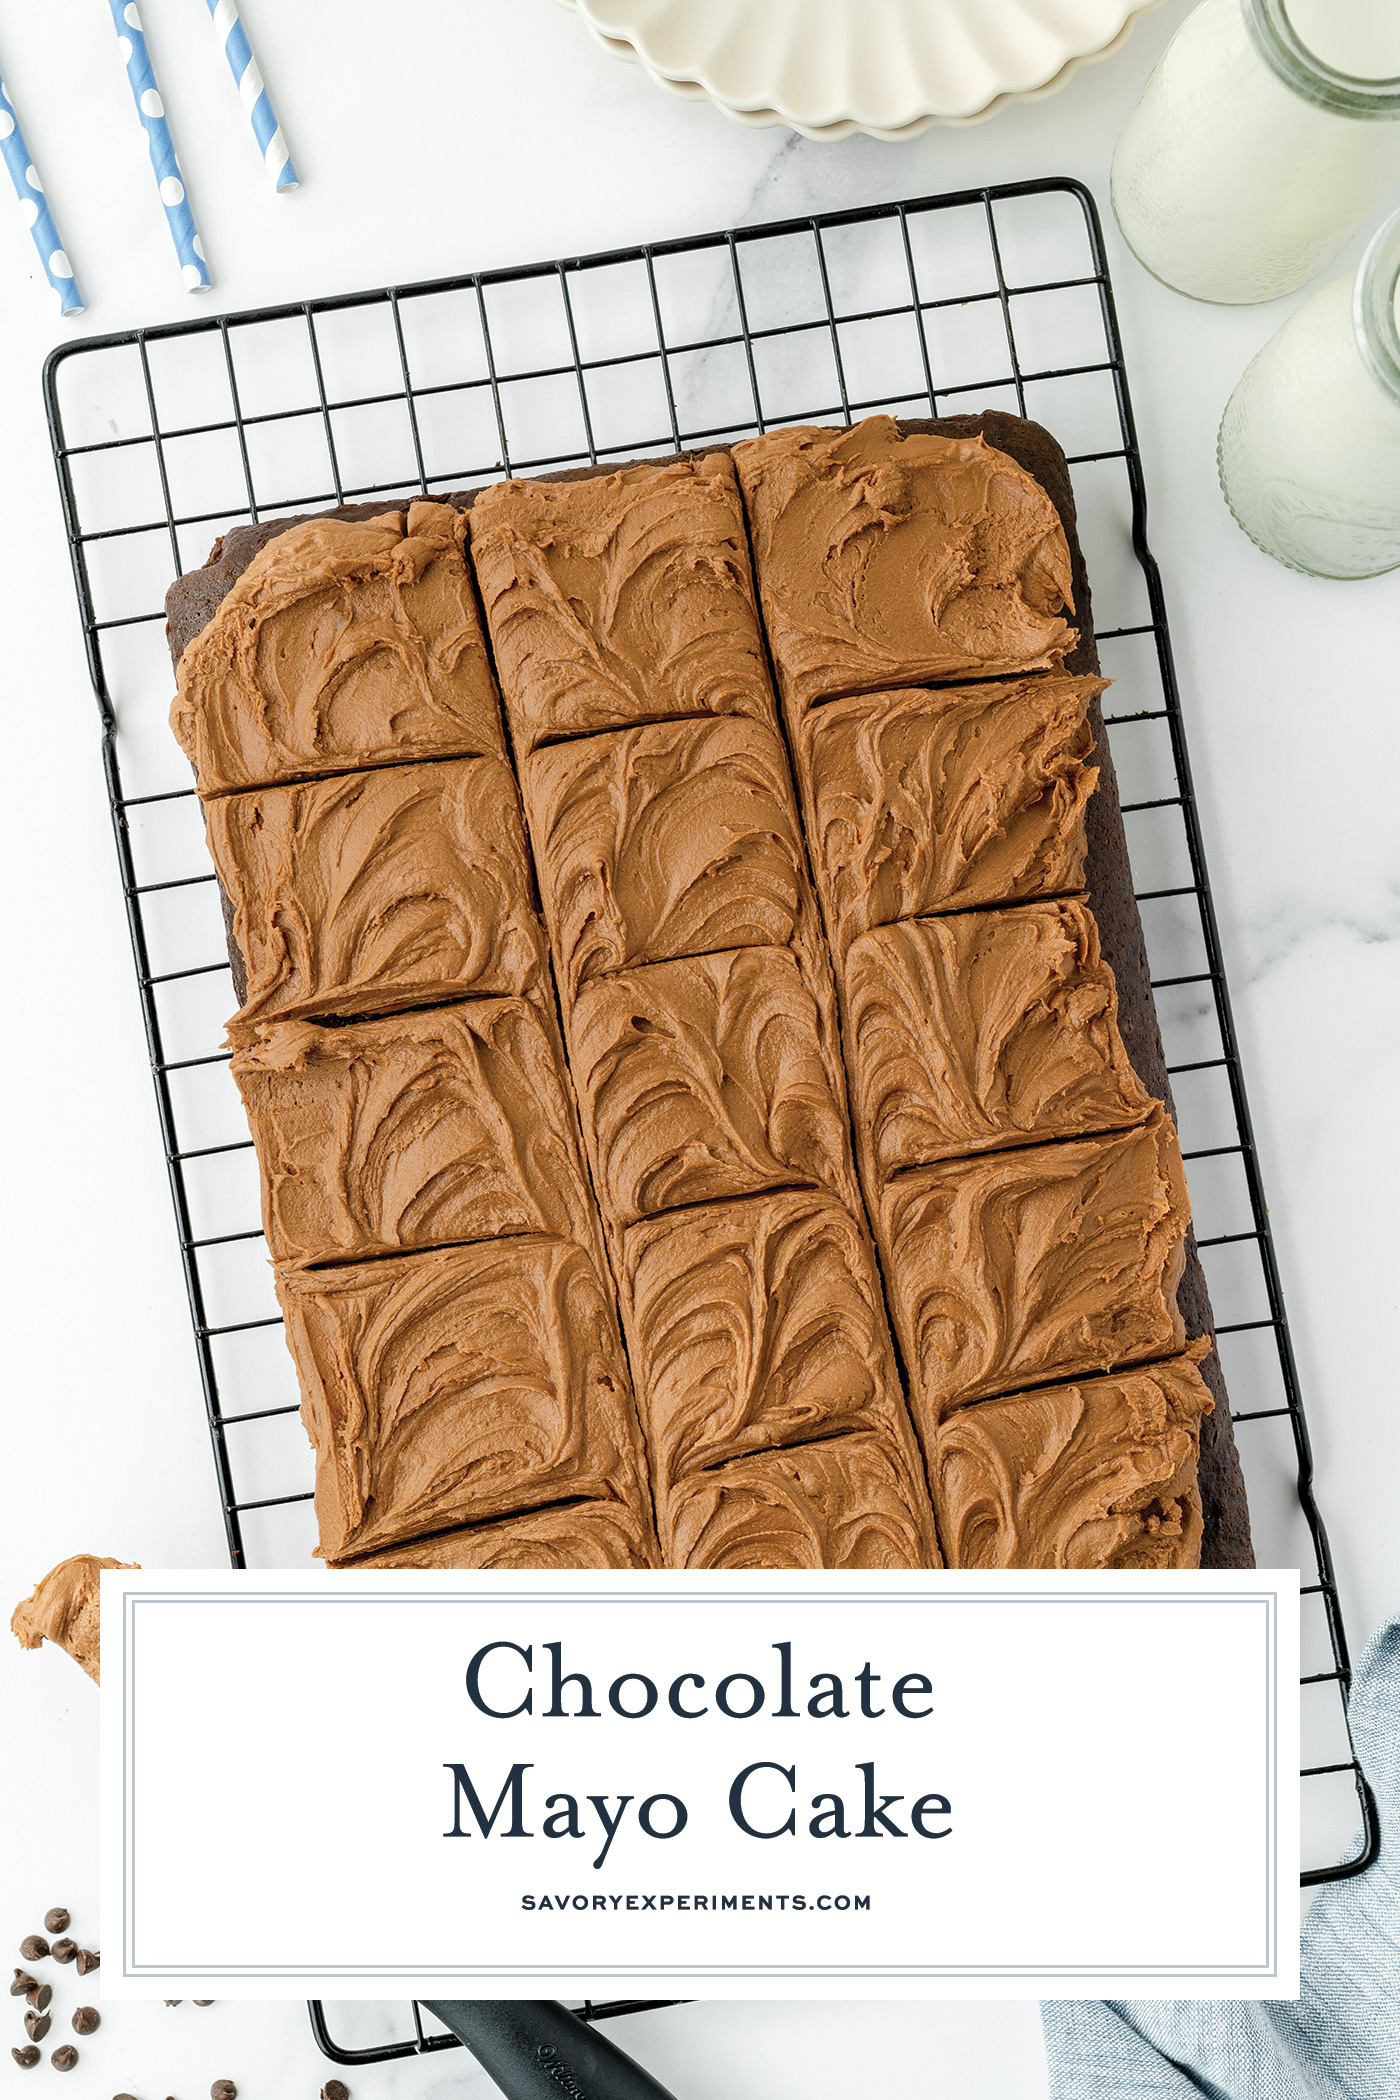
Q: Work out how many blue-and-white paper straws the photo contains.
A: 3